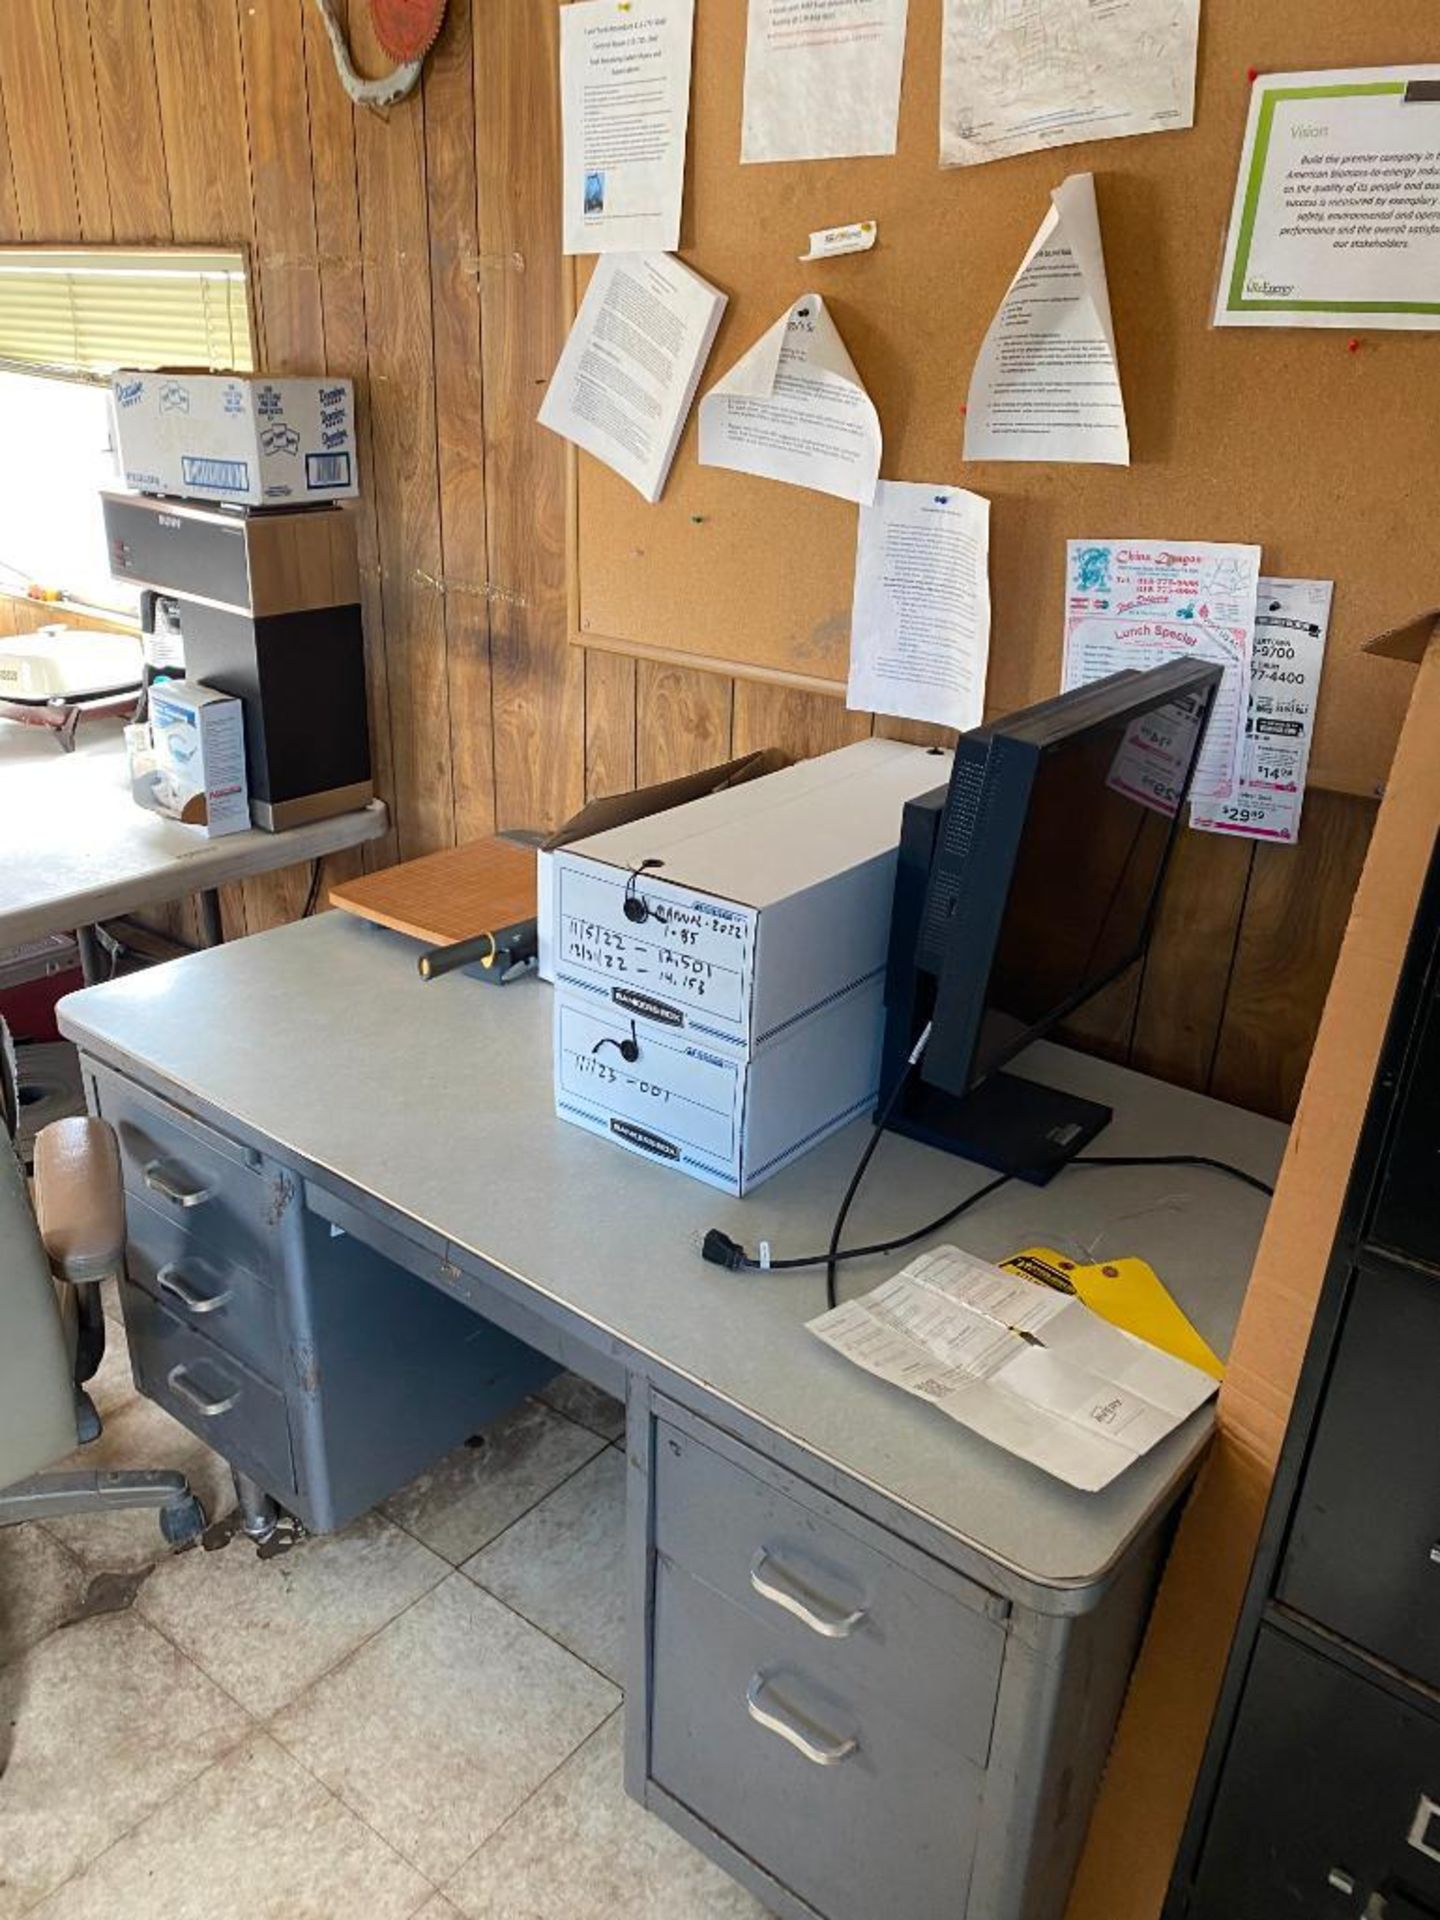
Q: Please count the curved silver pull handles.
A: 5